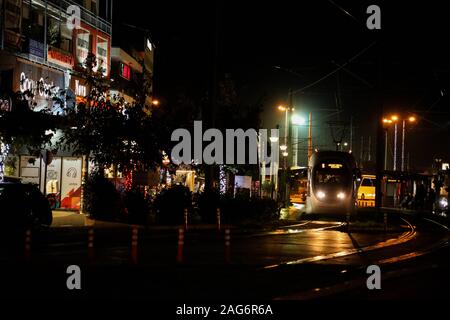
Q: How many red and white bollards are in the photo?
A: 7